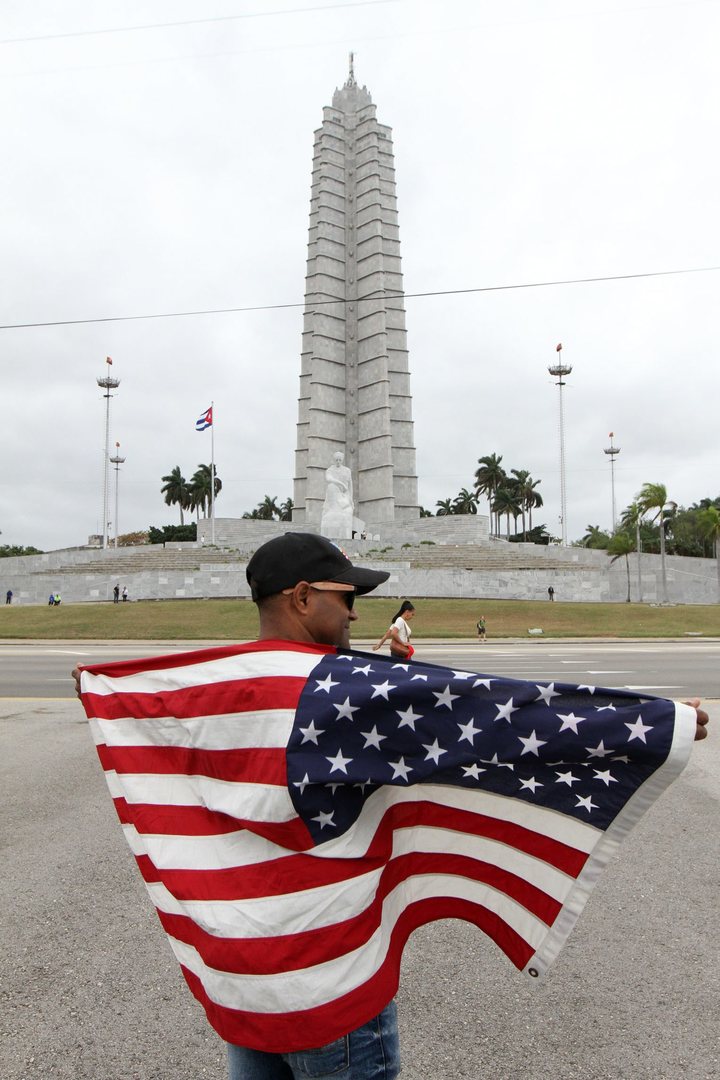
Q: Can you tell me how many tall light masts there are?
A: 4